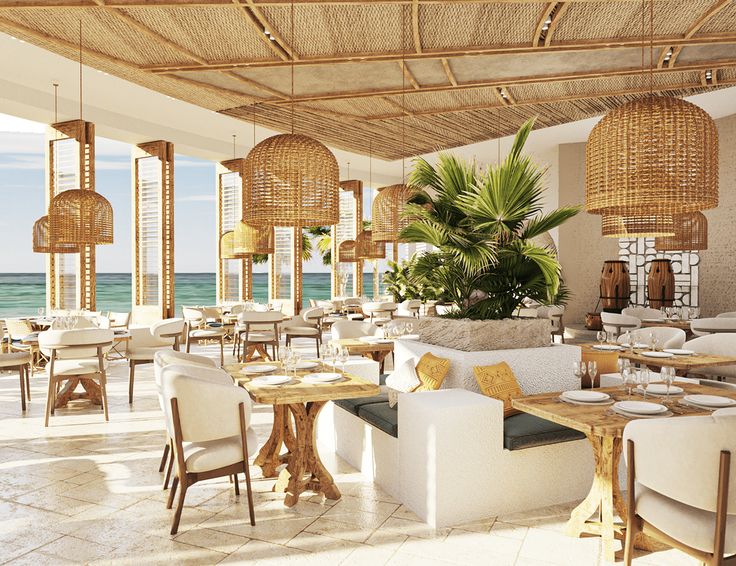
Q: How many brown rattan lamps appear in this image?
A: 11